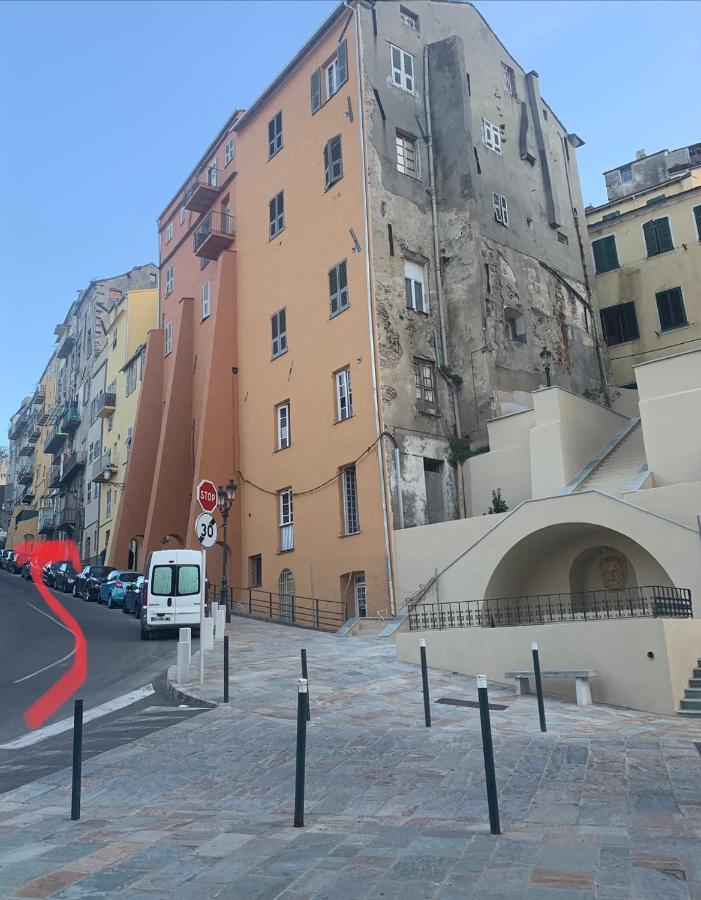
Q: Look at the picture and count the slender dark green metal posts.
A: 7